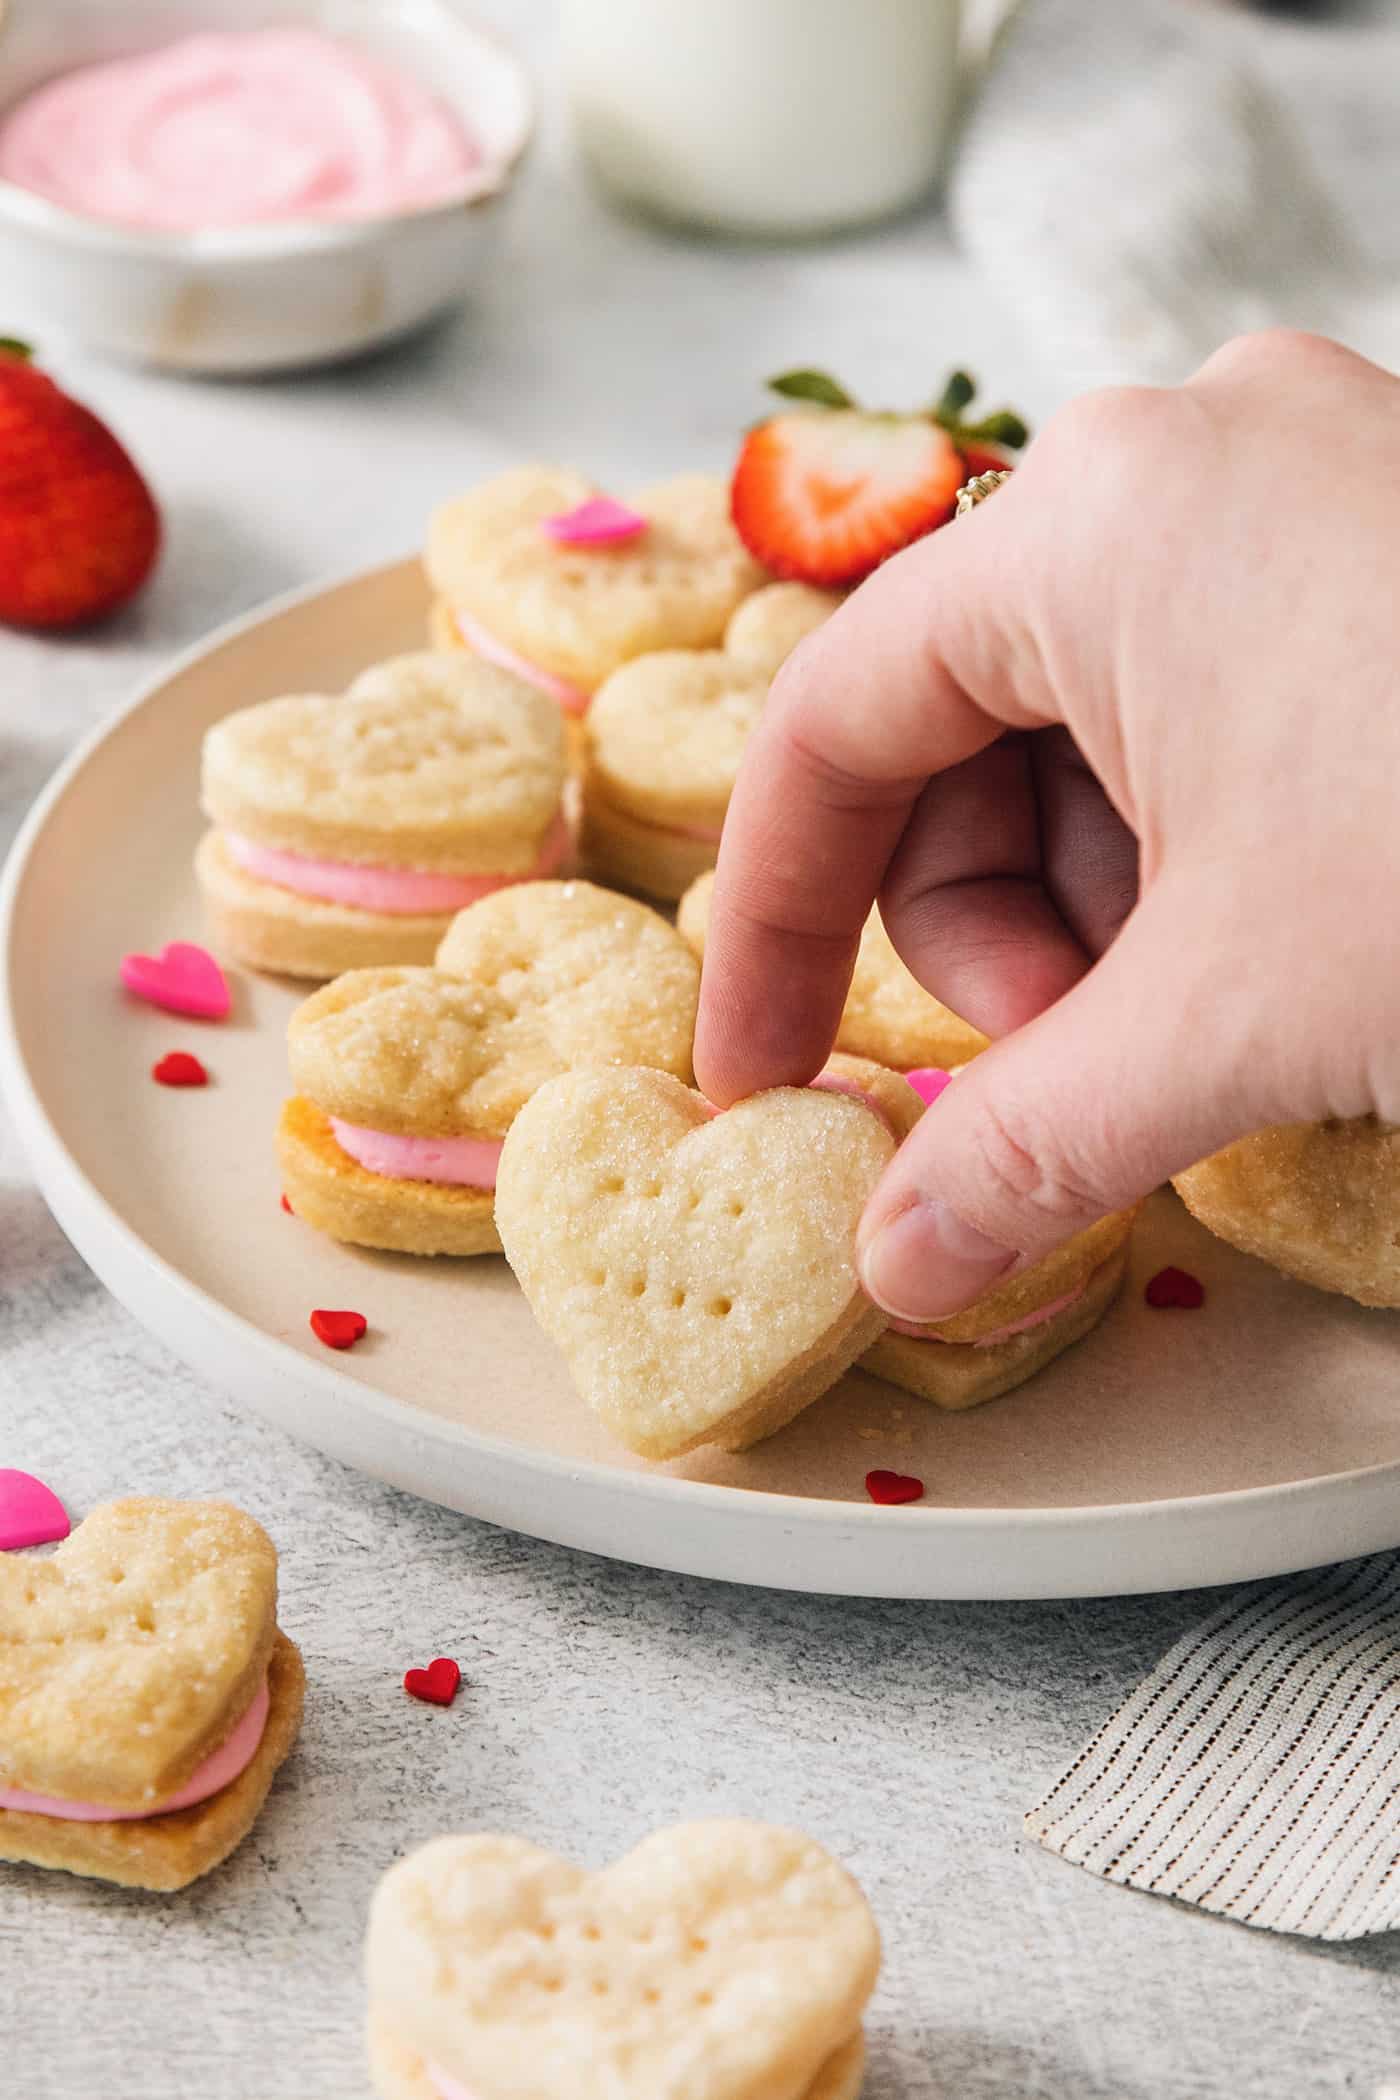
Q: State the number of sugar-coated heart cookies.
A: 10